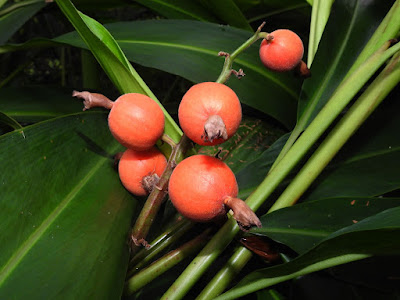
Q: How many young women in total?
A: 0